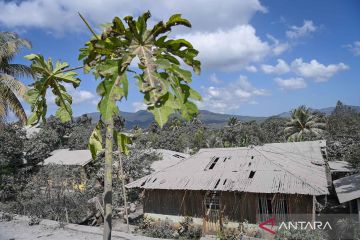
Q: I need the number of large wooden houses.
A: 1